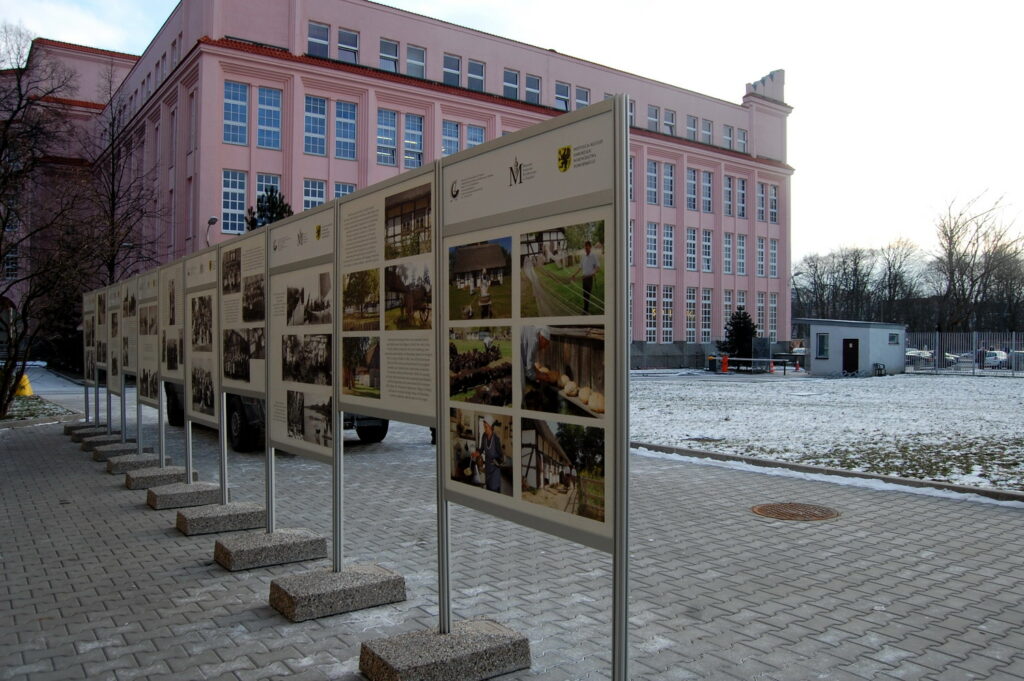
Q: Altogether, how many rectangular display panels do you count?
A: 11